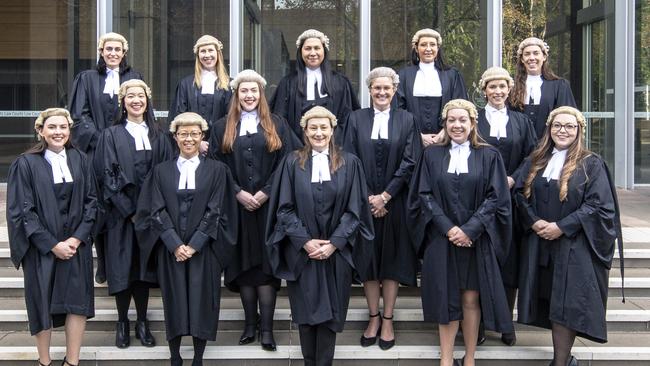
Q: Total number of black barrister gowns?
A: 14